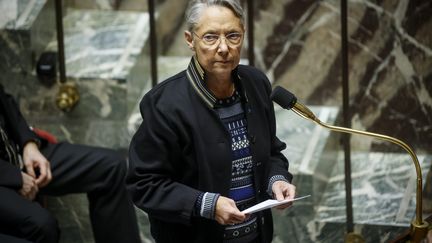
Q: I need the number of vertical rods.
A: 4